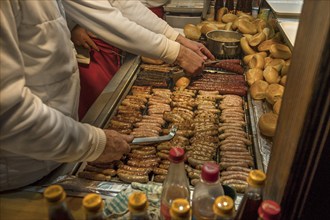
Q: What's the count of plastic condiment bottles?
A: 9